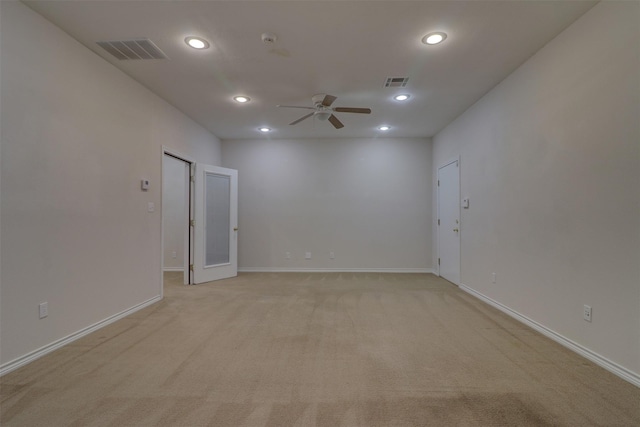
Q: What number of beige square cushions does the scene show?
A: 0